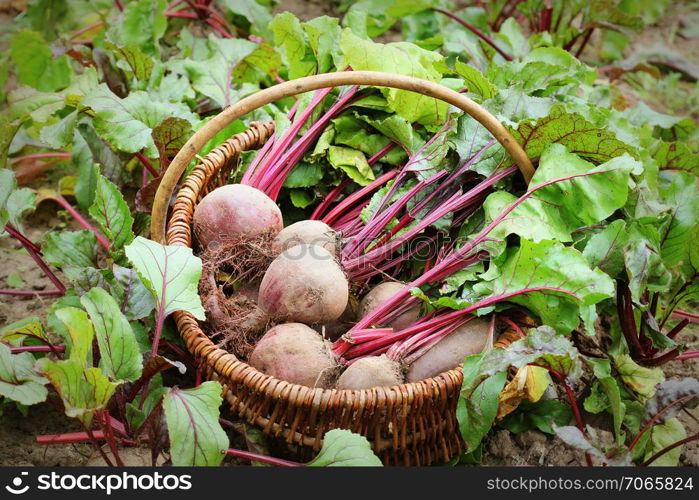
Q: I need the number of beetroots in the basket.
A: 7